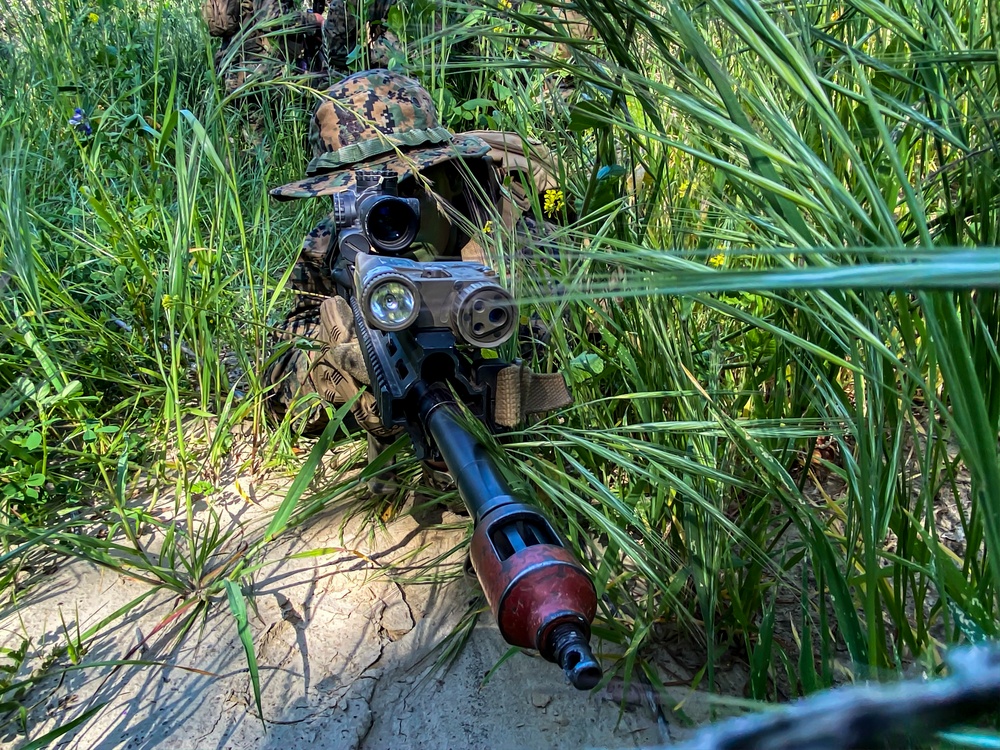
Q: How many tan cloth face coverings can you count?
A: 0